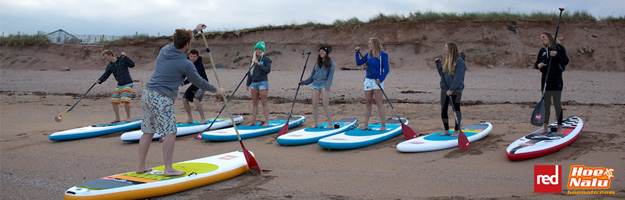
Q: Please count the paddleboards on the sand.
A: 8